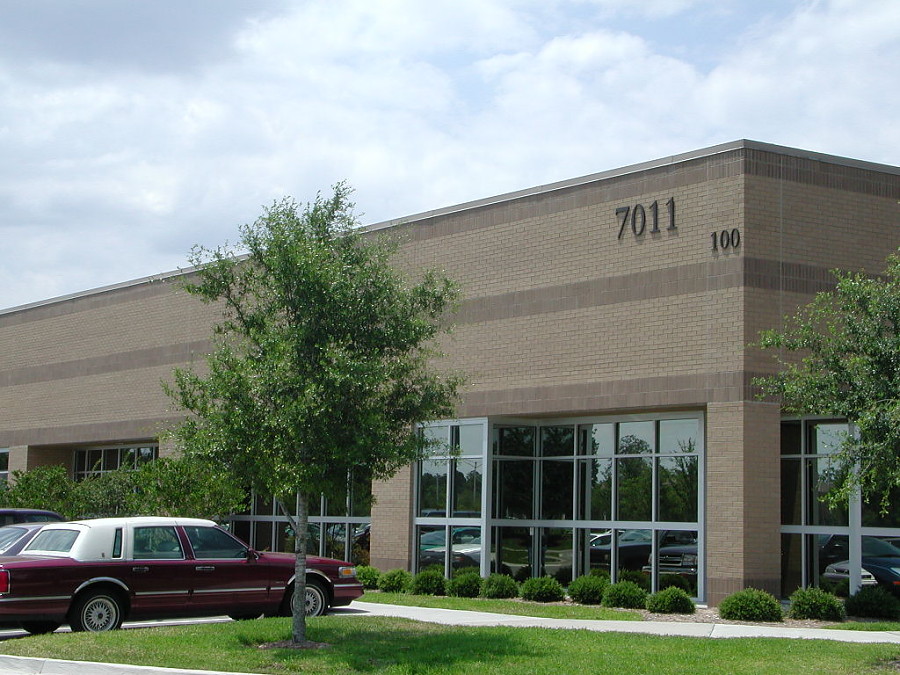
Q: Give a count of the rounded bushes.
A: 12